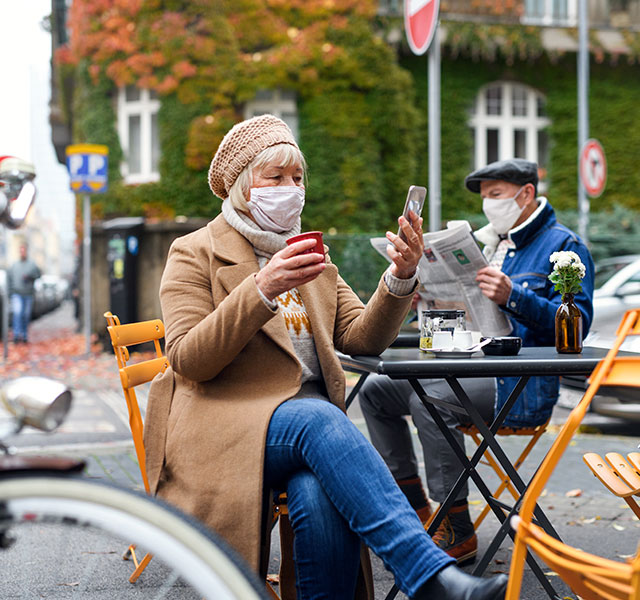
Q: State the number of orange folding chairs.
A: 4